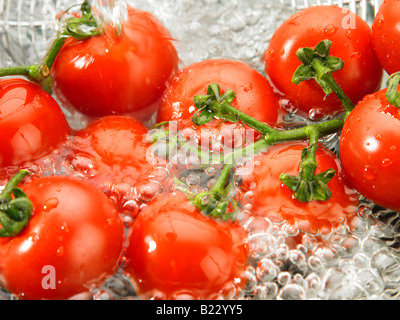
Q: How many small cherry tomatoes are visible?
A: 10